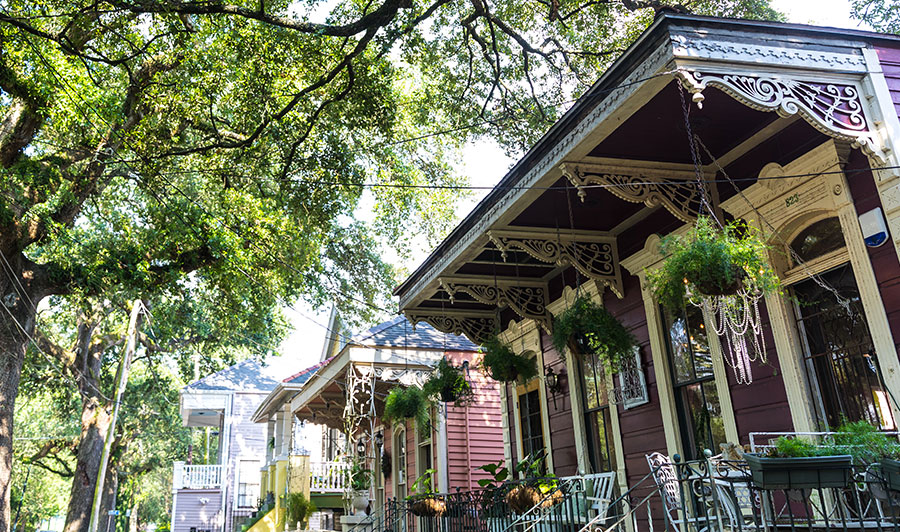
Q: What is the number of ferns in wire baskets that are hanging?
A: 5